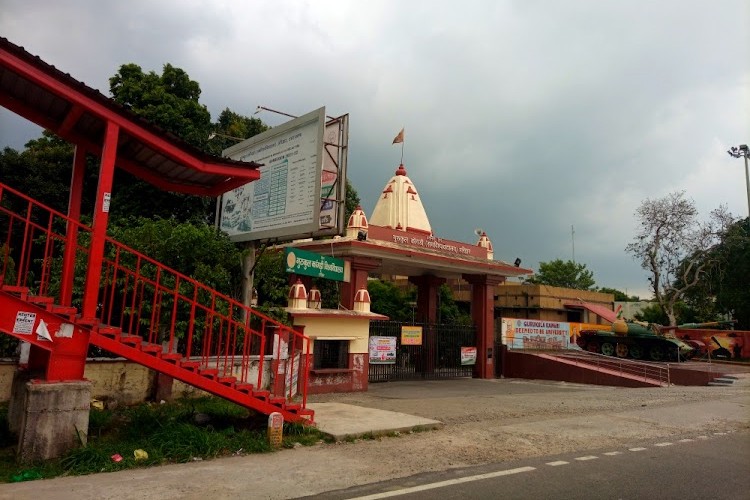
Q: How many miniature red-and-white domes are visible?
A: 5